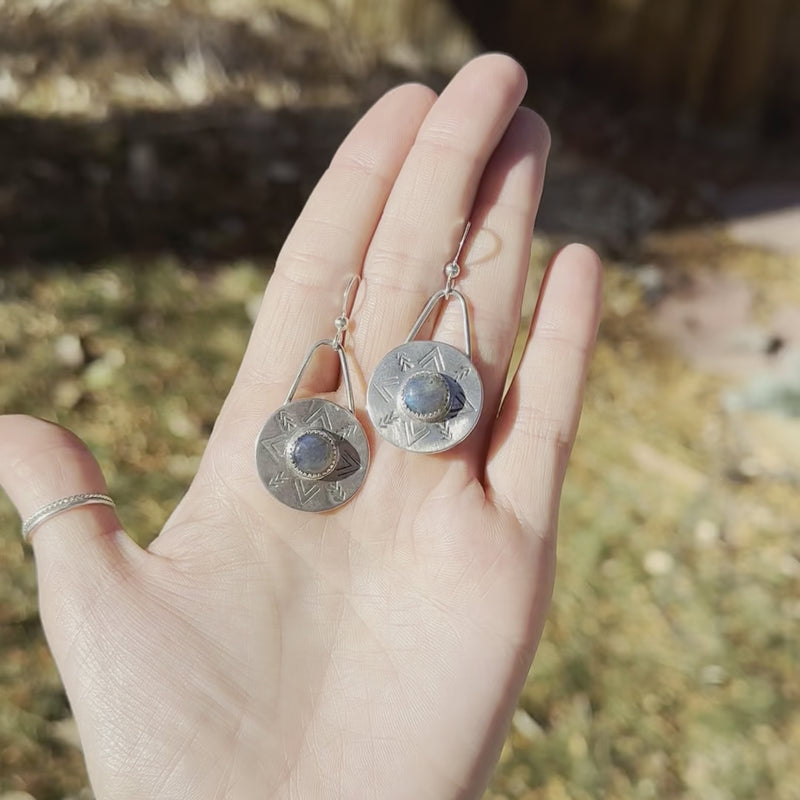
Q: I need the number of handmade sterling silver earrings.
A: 2